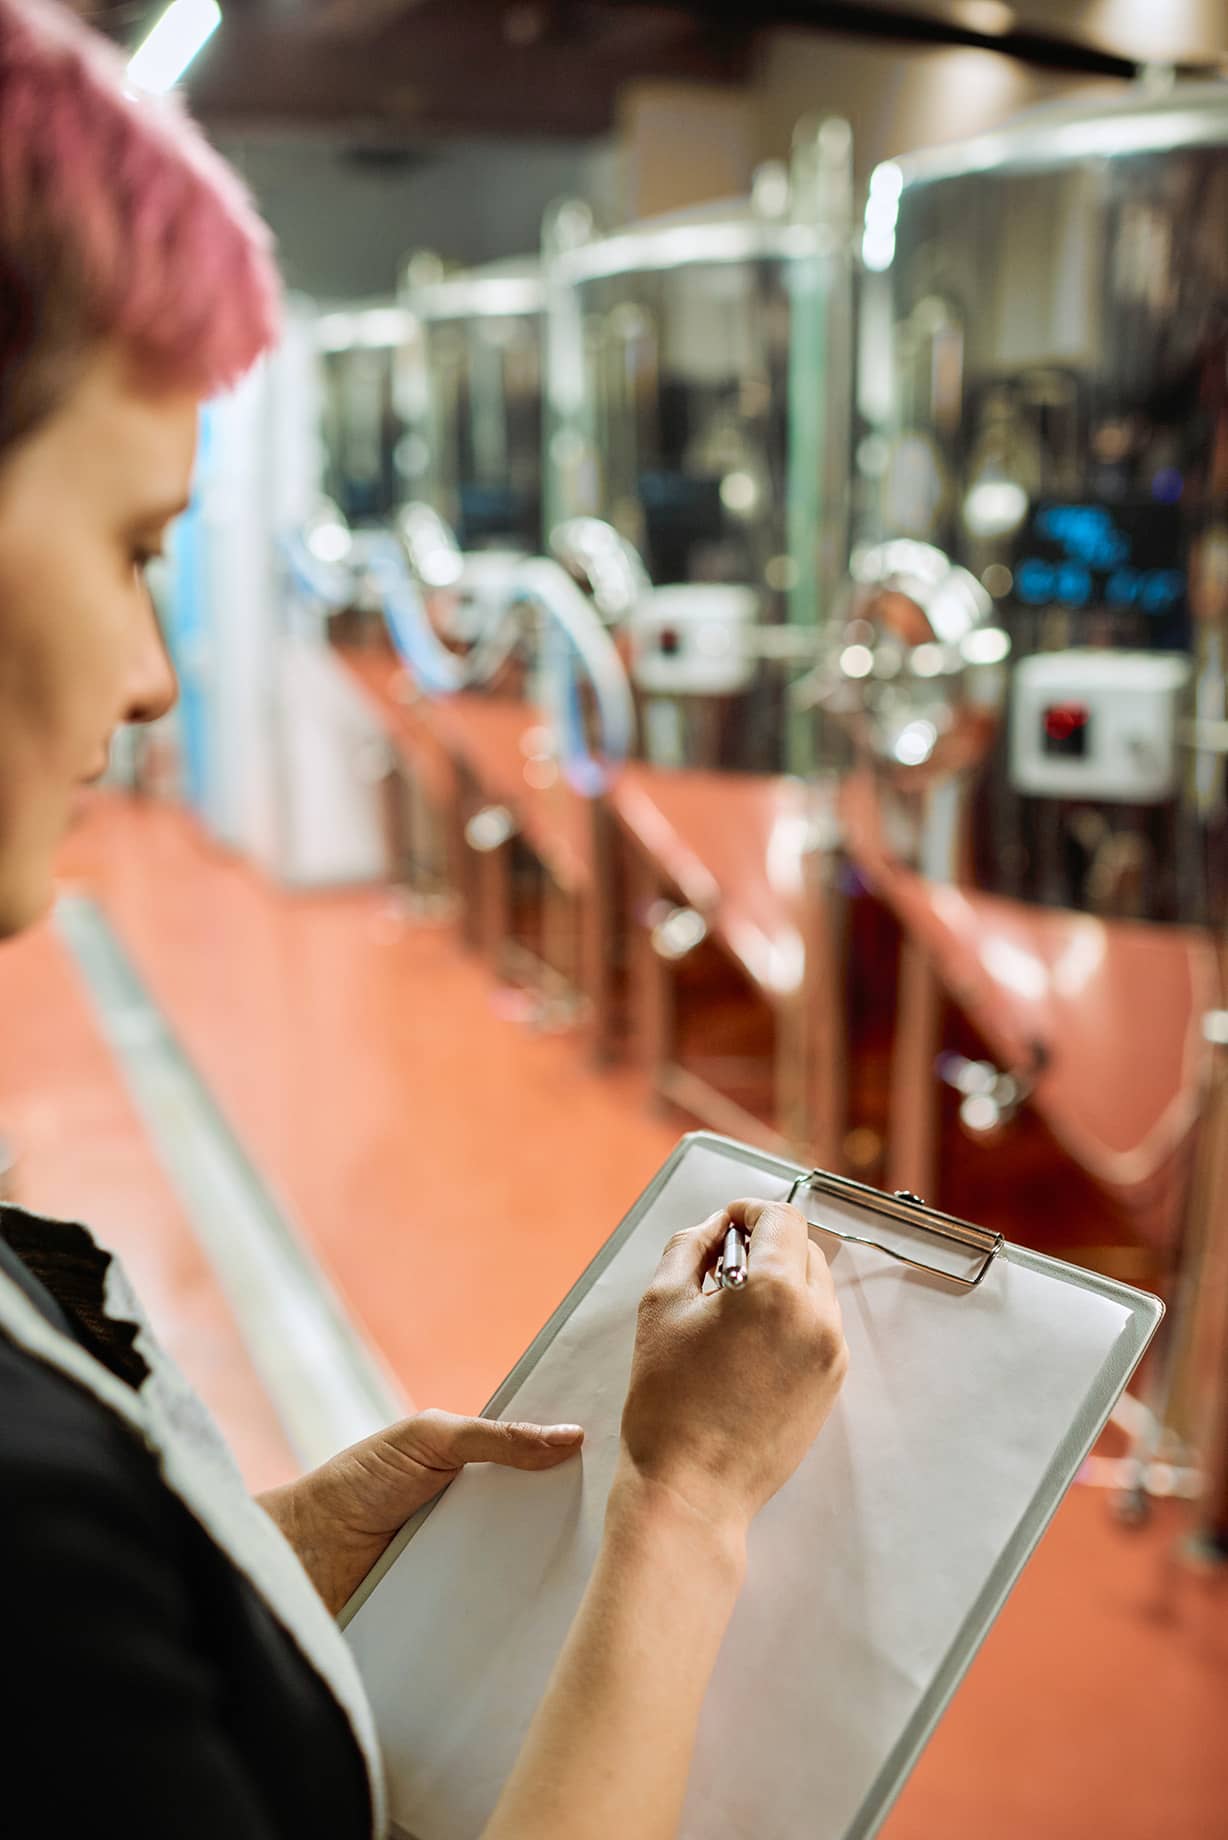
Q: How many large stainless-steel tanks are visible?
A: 4